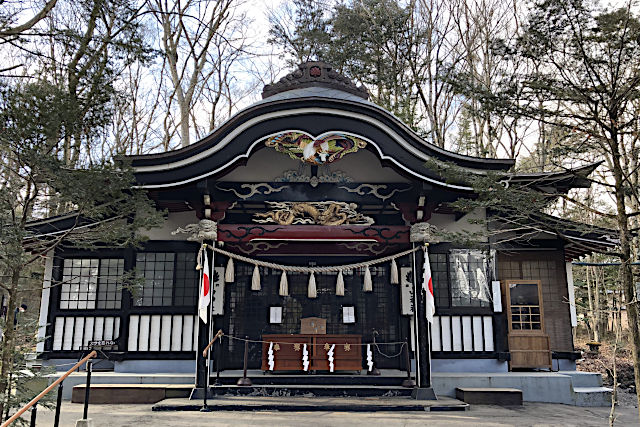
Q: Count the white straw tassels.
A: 7